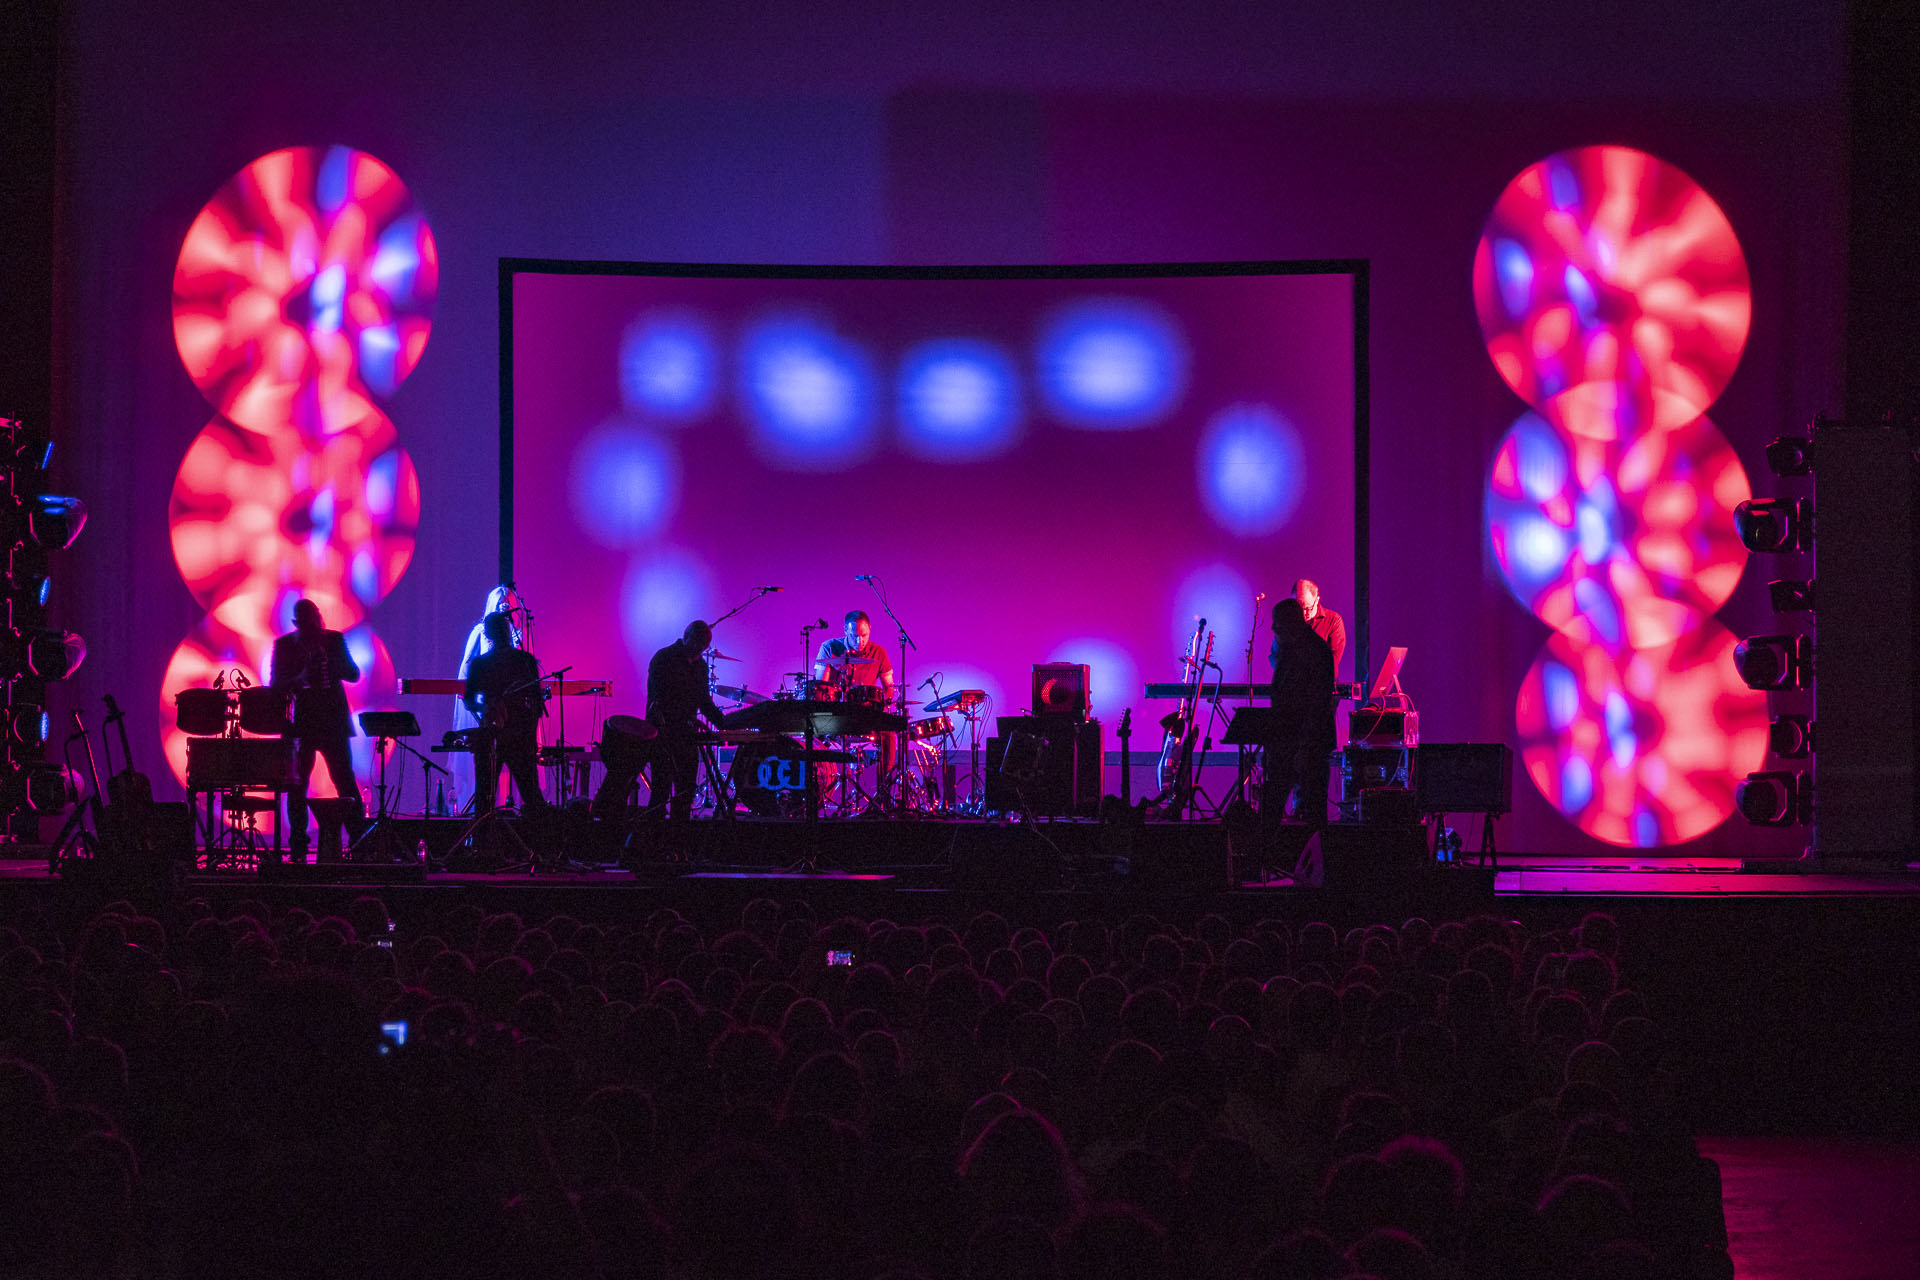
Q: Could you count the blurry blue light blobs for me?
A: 10